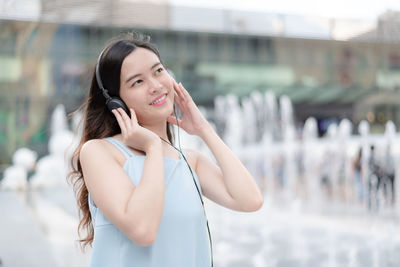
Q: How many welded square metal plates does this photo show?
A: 0